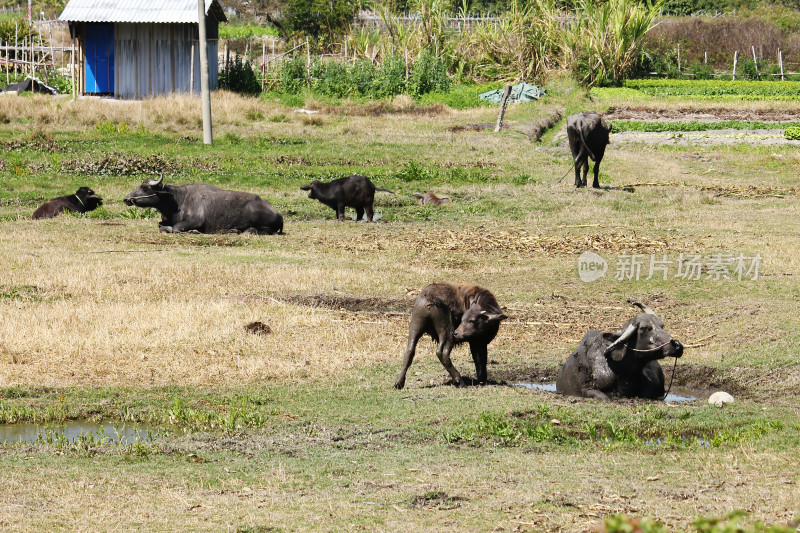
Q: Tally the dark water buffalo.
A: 6